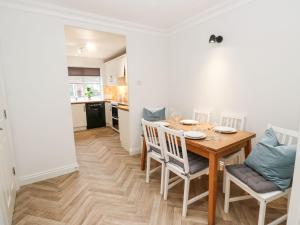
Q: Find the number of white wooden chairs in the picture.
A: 6